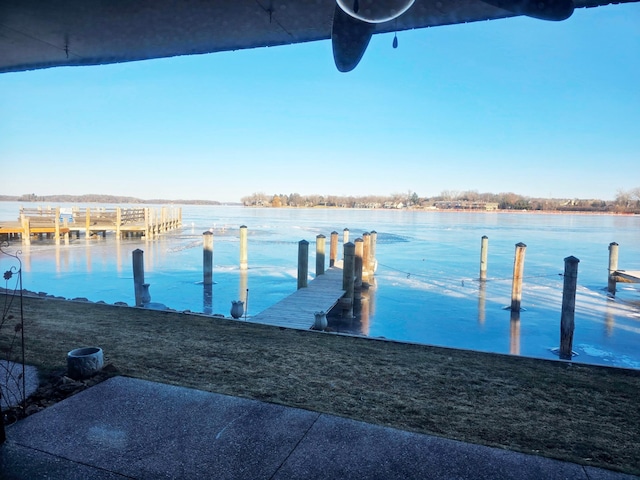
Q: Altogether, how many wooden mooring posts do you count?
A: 15